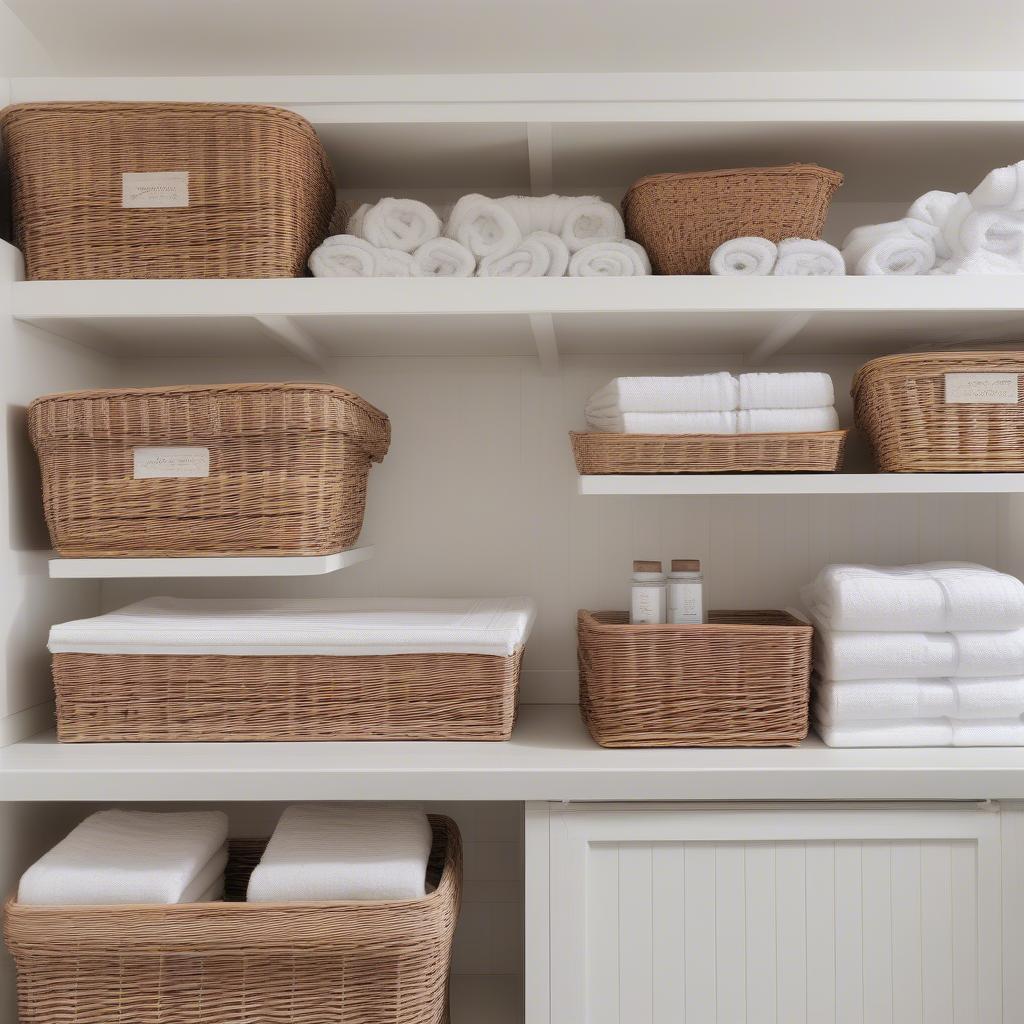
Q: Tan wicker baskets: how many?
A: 8